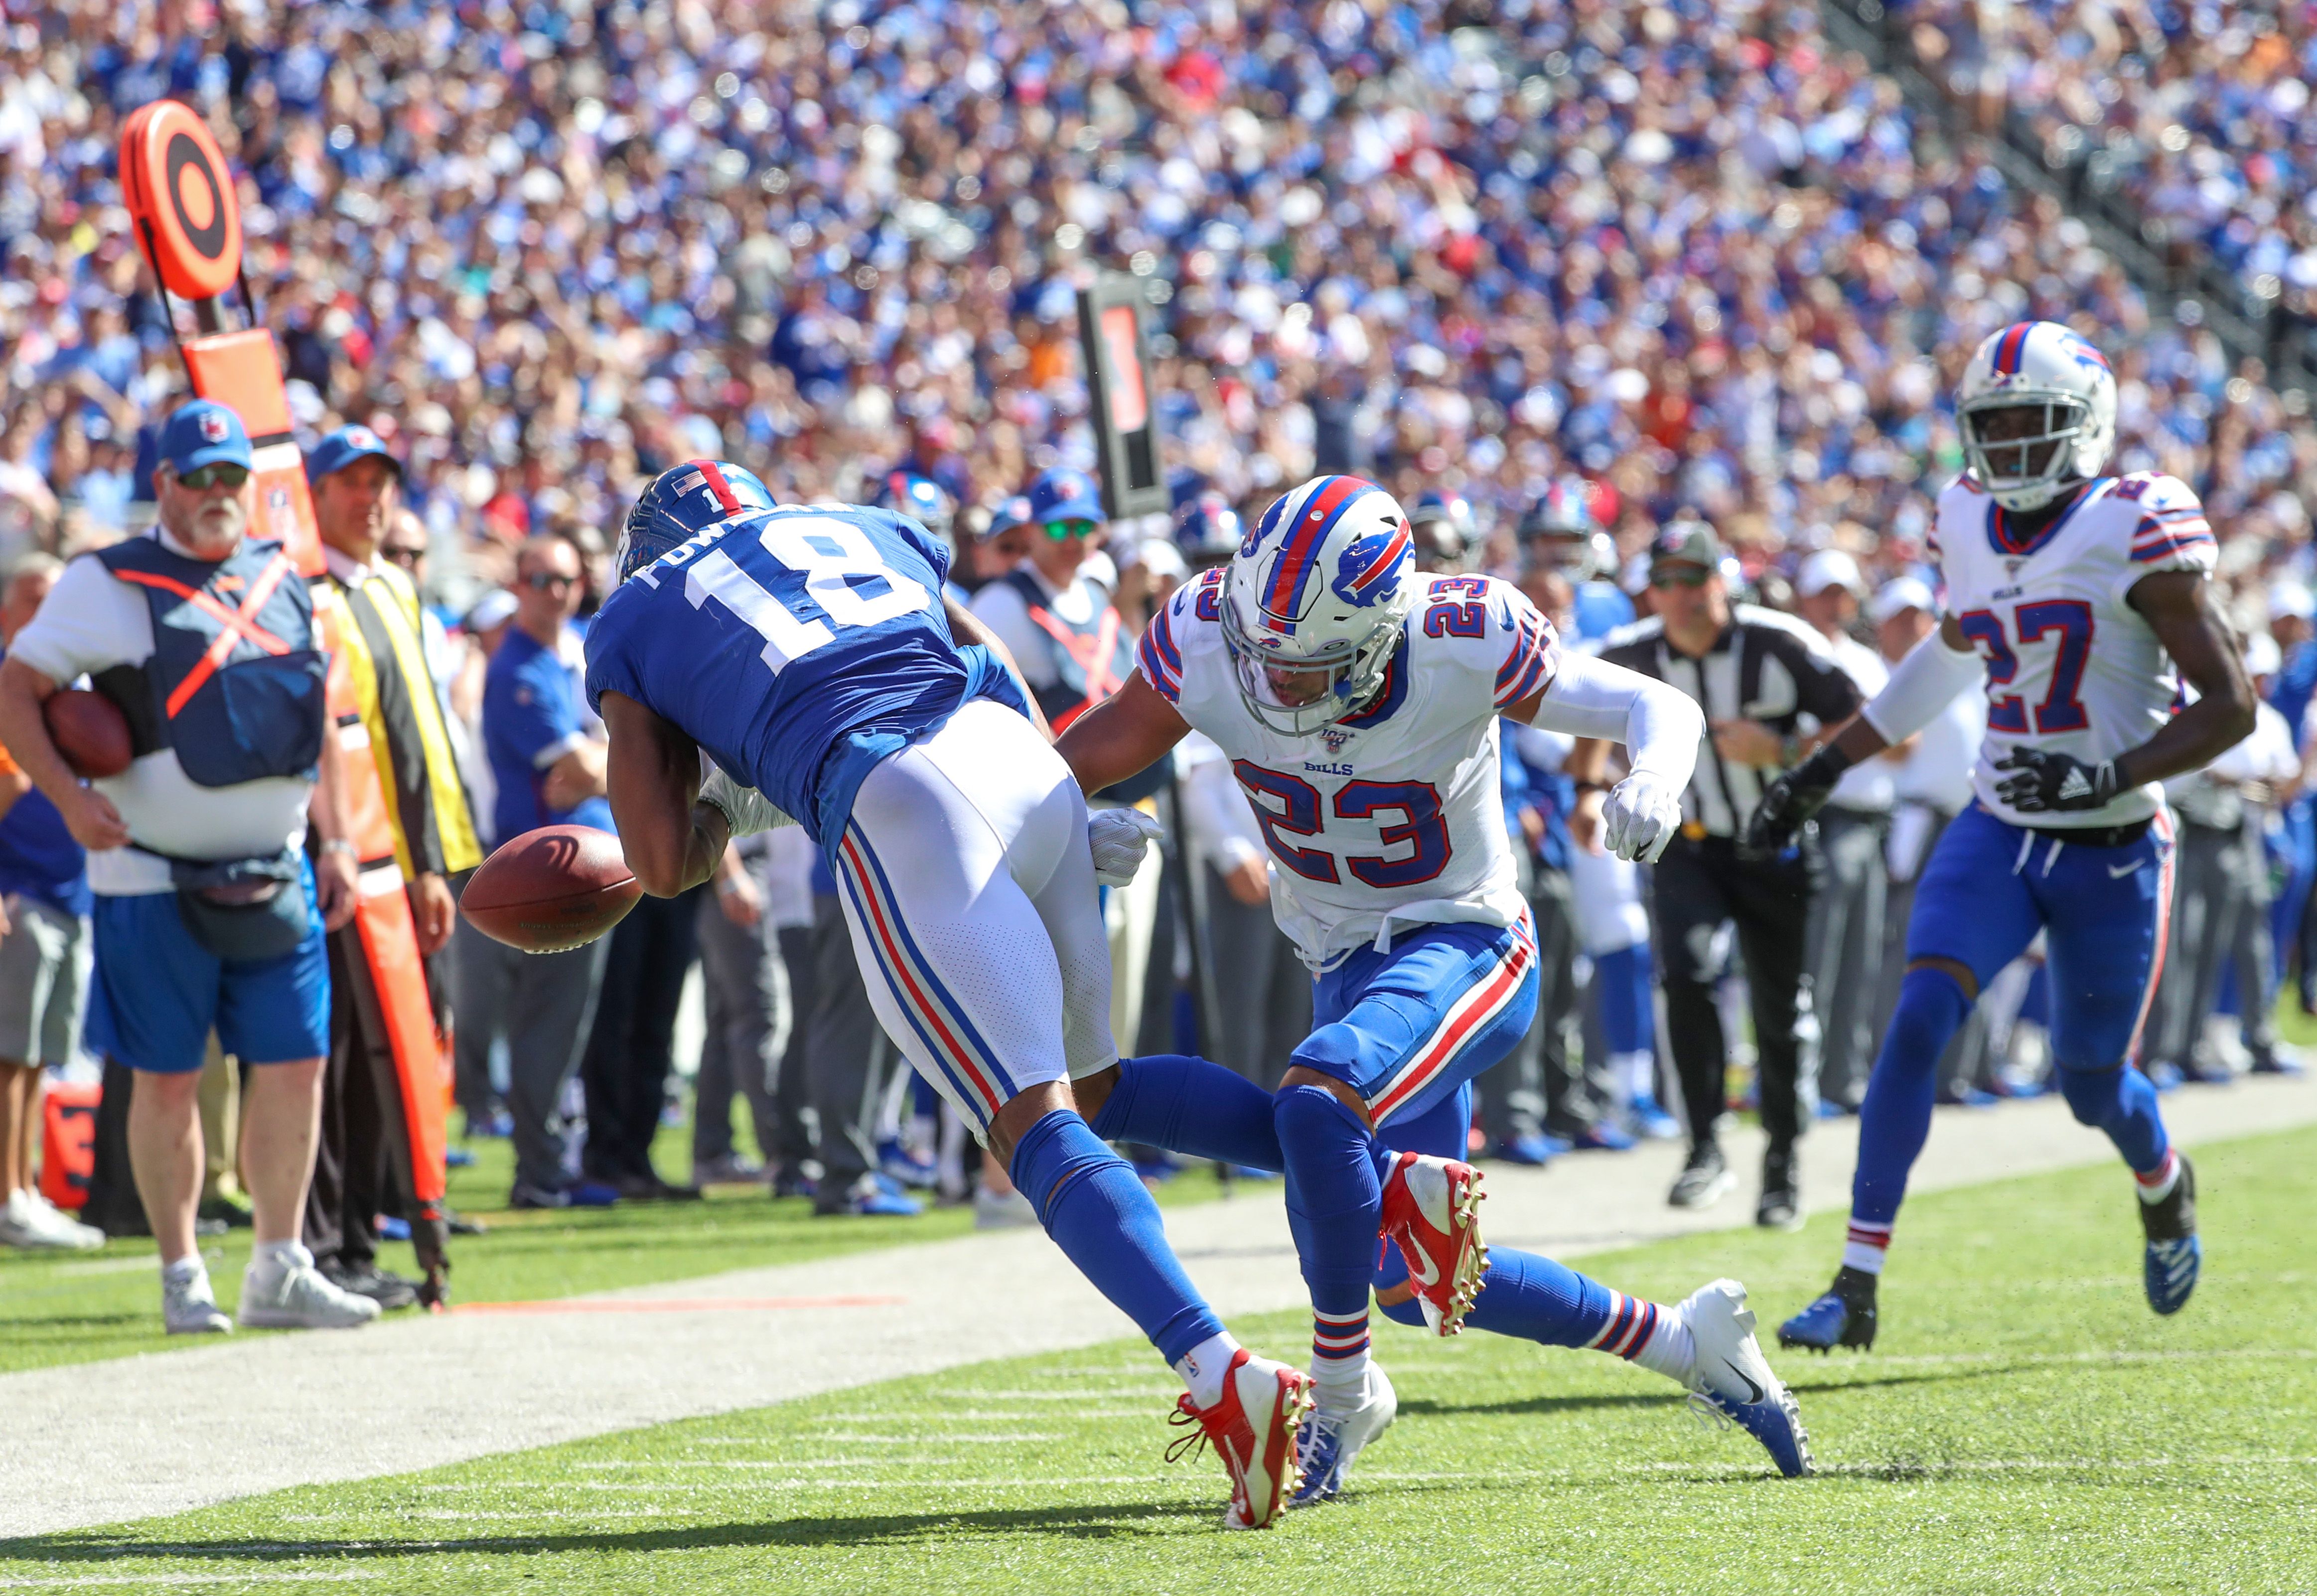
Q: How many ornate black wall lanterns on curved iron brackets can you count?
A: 0